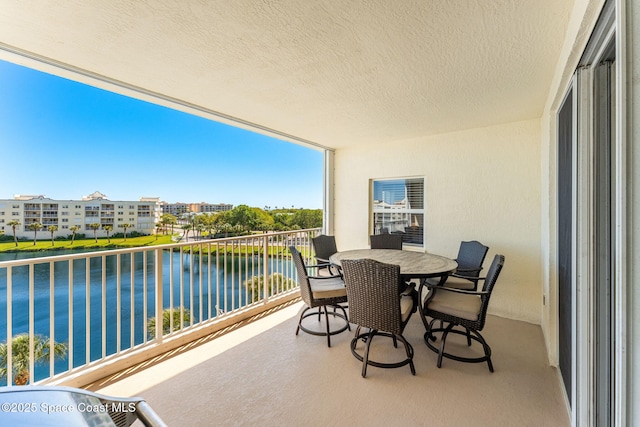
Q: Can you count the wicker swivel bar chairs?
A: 6